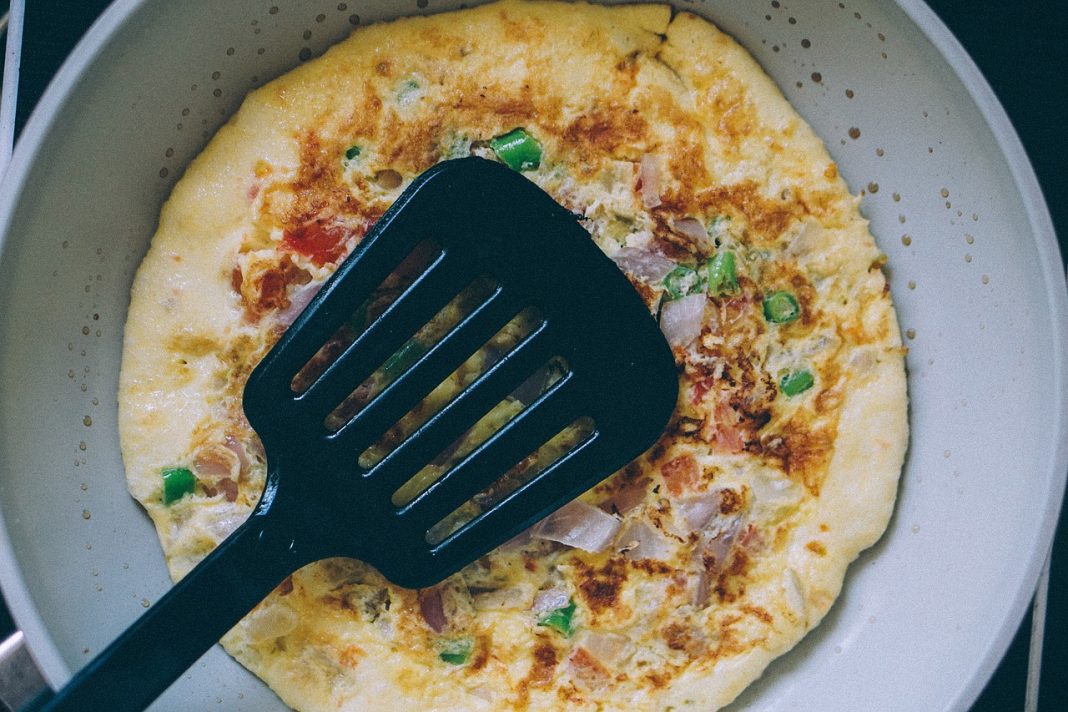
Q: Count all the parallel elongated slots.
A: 5